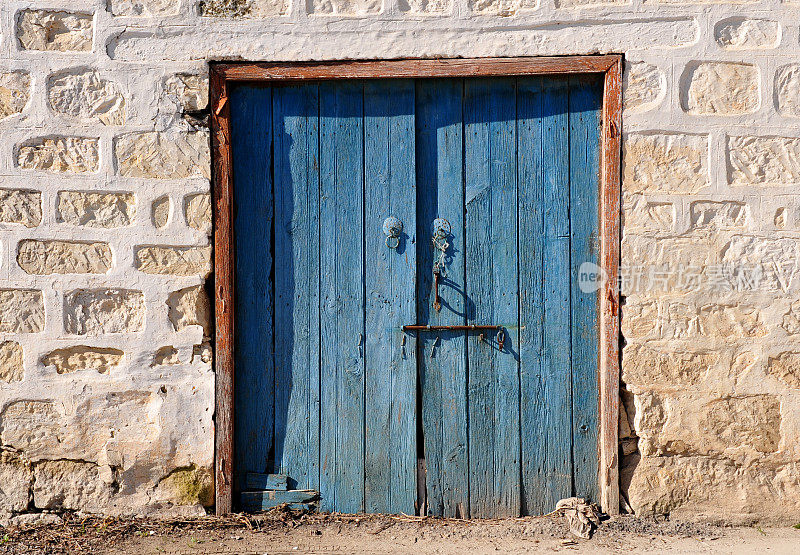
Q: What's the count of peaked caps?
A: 0